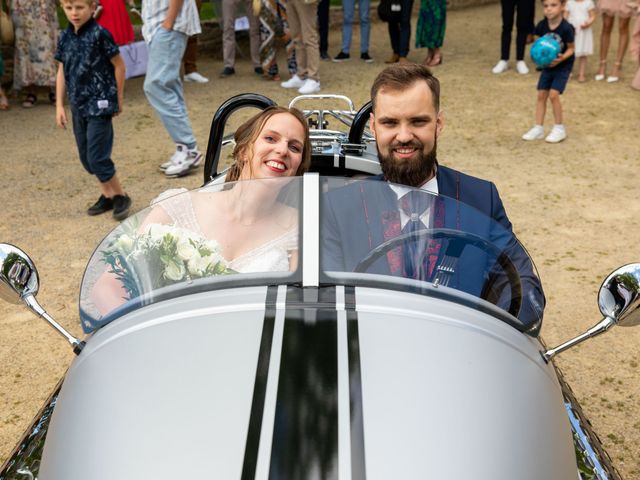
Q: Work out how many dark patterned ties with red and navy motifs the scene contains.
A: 1